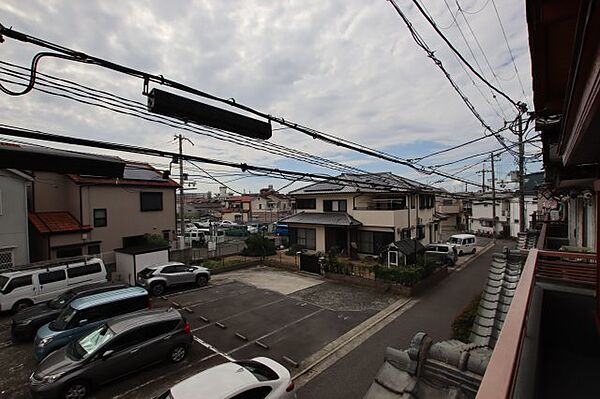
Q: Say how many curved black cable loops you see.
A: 1